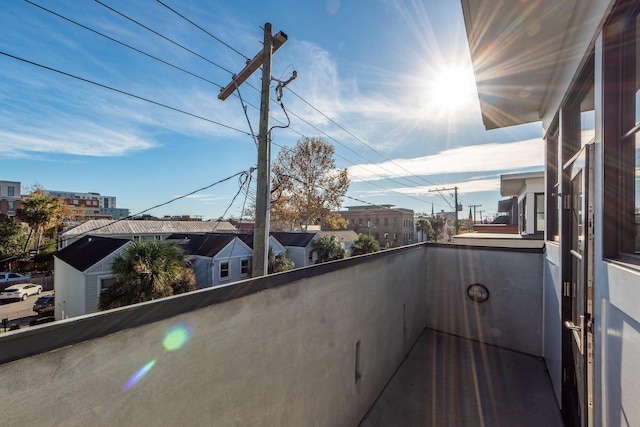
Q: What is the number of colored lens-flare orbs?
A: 2